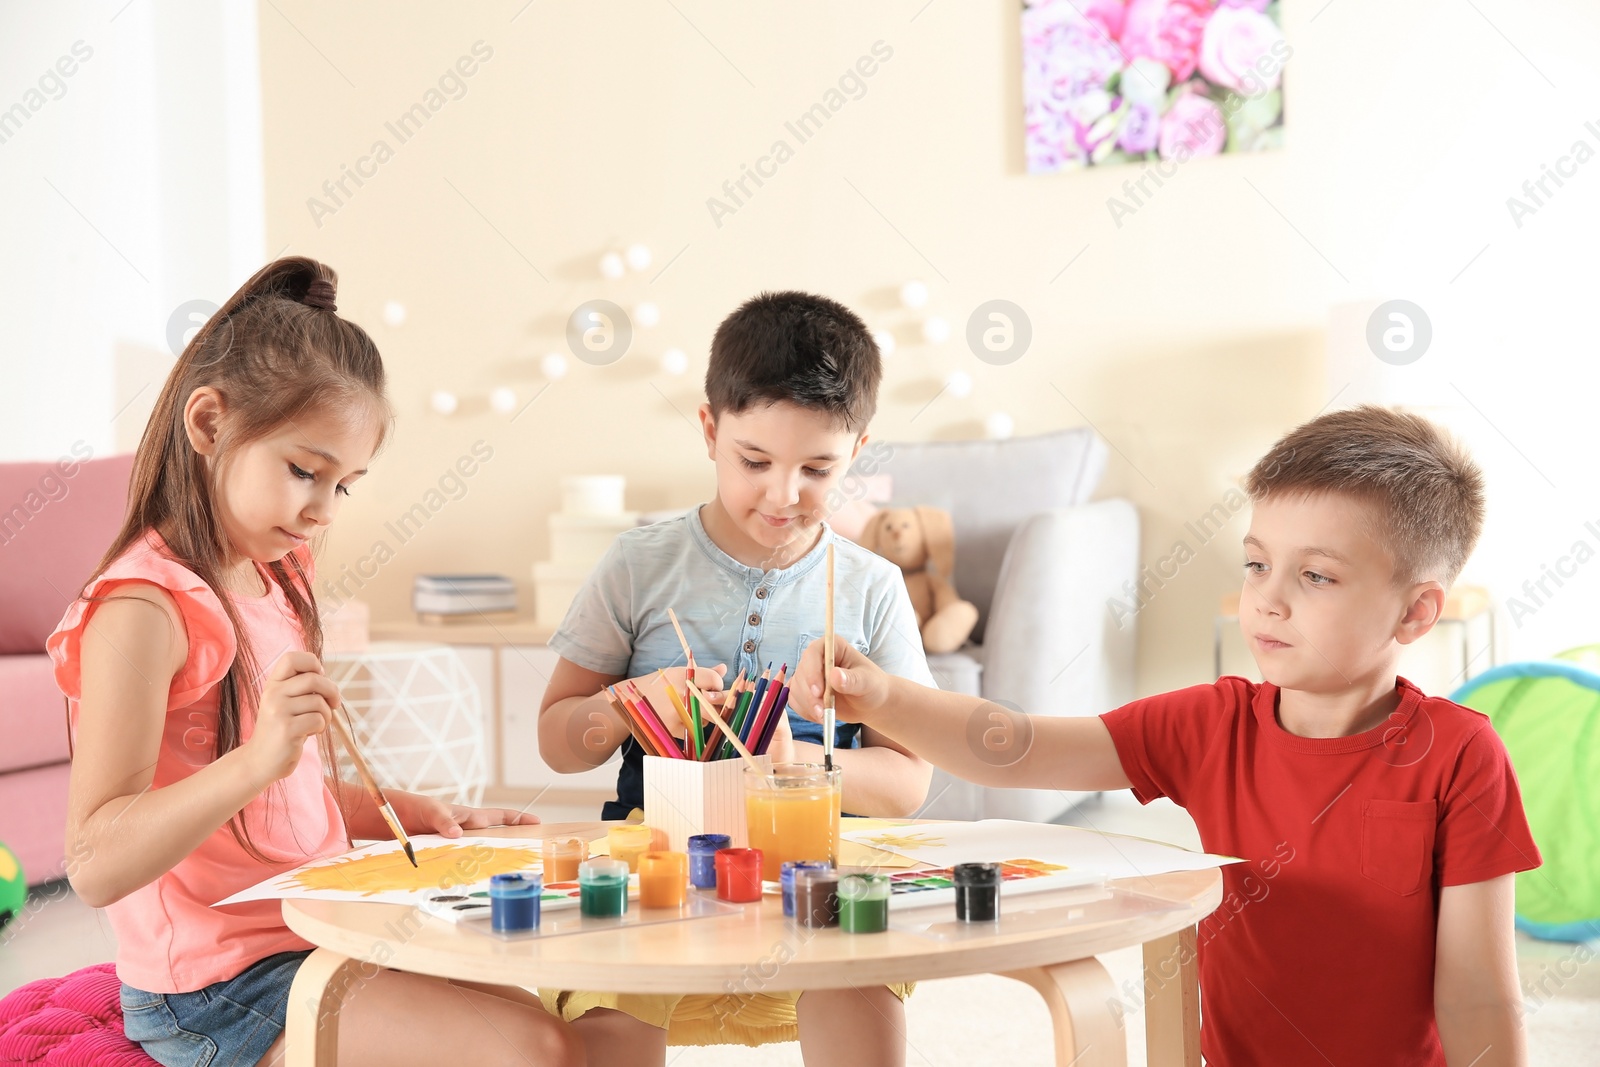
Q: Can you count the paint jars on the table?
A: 11